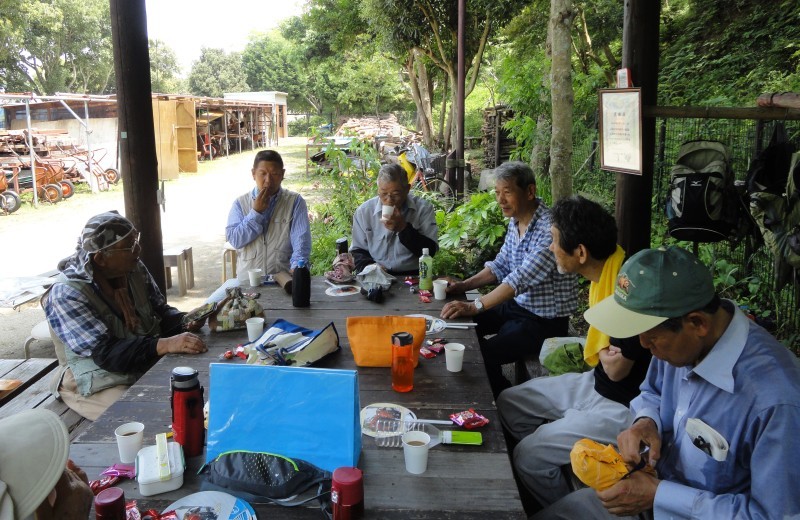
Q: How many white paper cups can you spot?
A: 7